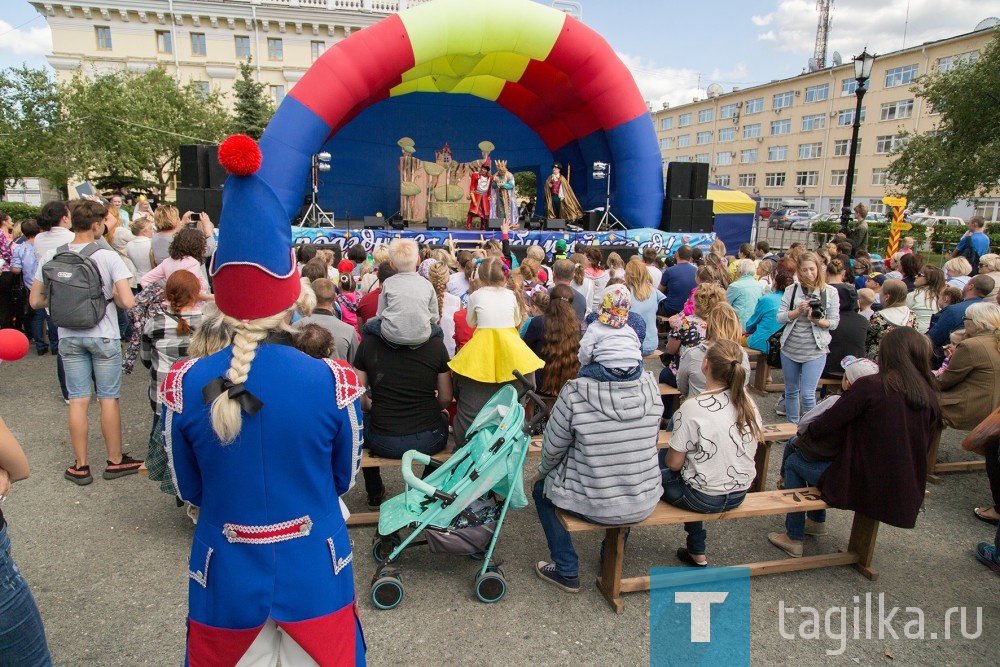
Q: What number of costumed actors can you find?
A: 4